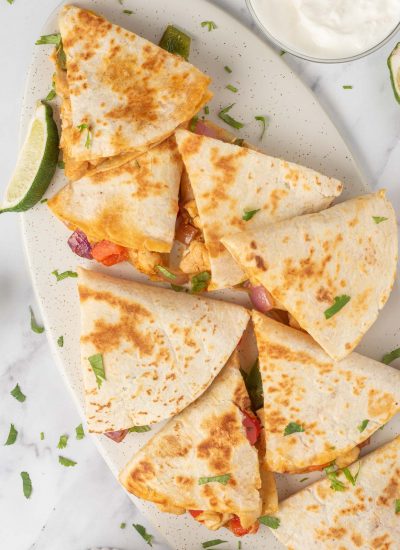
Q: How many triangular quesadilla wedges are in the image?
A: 8